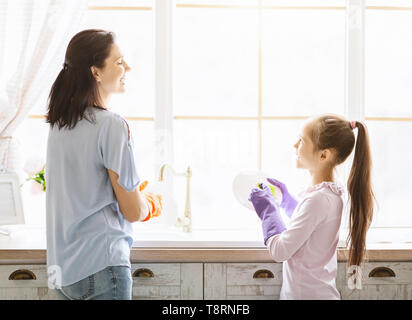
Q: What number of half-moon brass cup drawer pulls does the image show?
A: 4